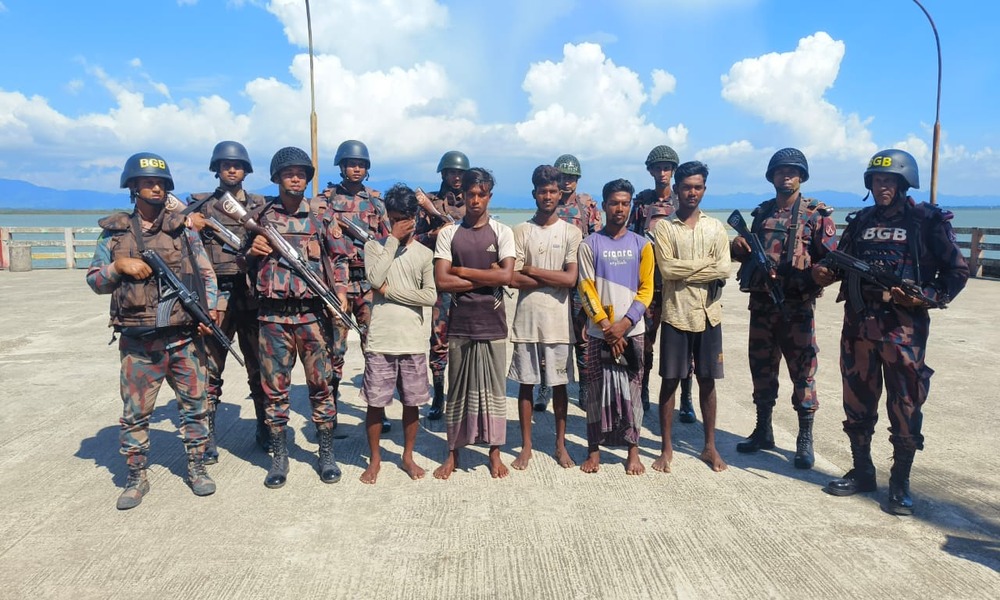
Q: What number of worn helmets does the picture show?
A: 9